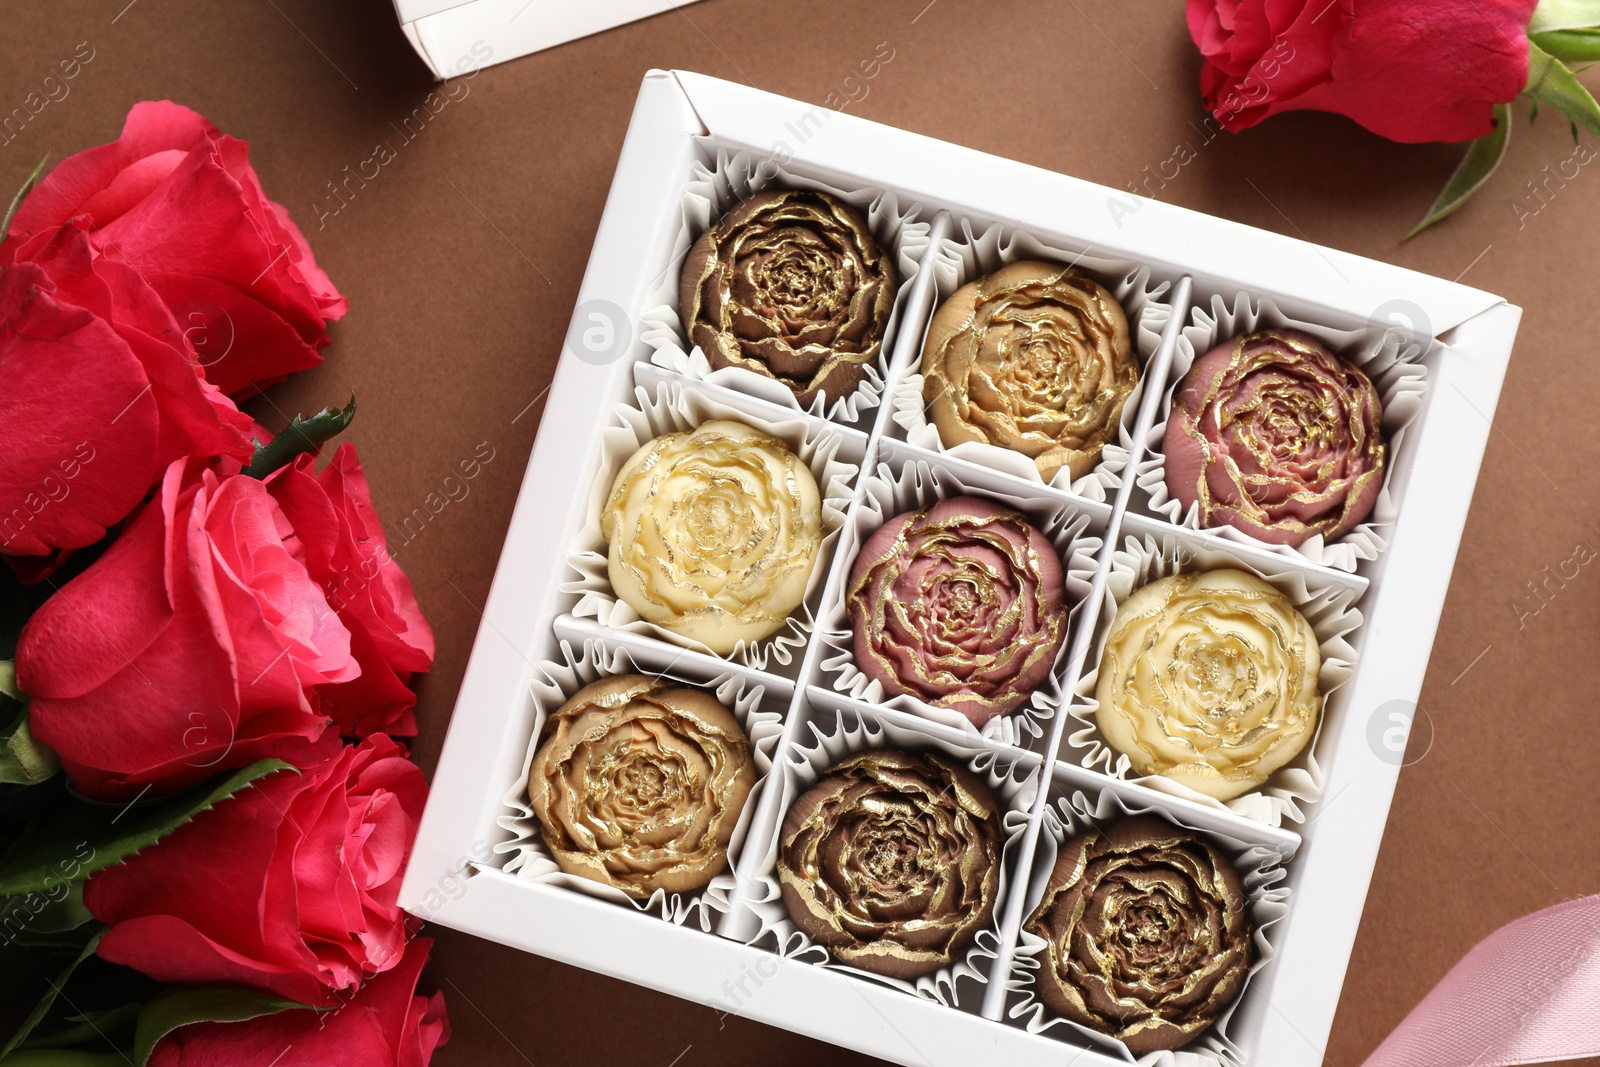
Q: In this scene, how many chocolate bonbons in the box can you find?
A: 9